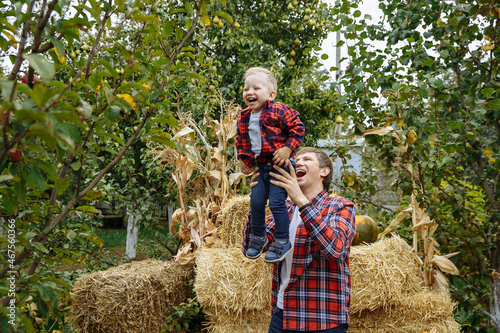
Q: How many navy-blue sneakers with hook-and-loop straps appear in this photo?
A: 2